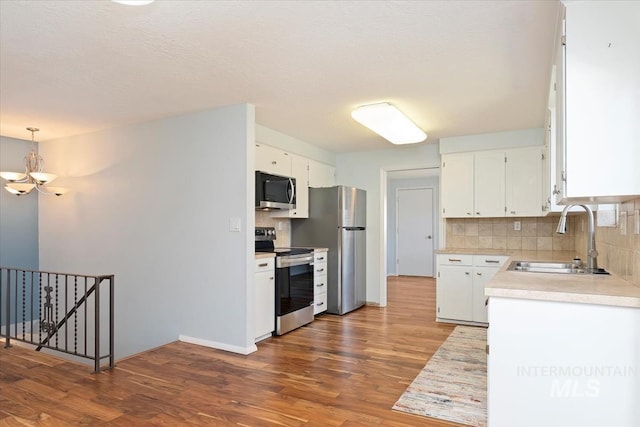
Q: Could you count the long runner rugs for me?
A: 1